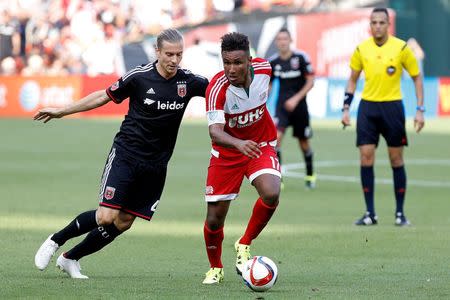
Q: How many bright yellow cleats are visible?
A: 3